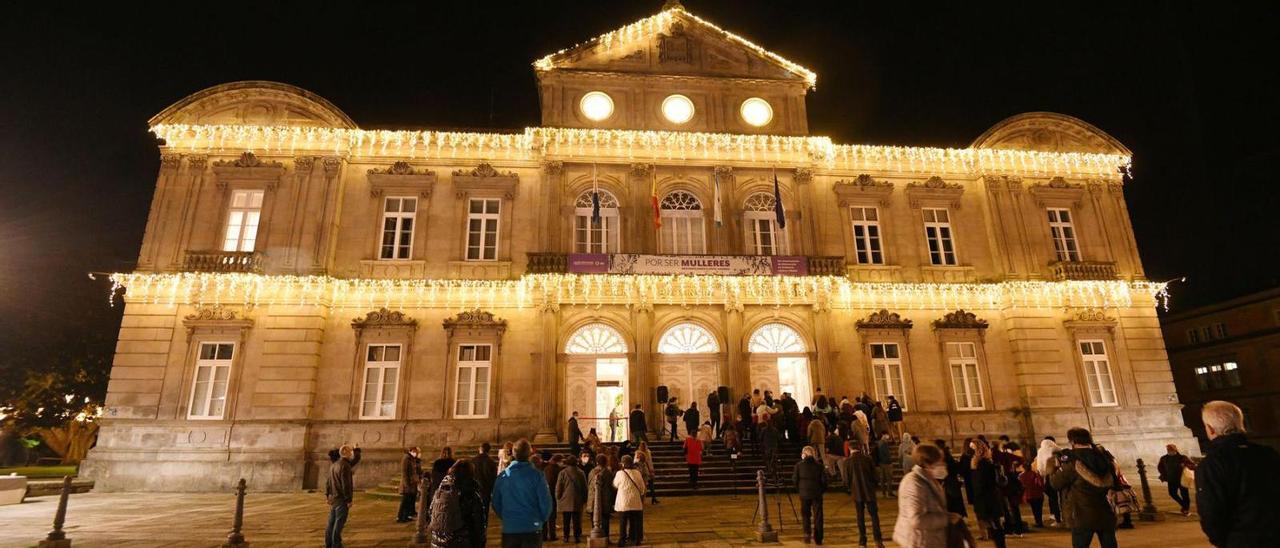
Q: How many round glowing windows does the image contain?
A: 3